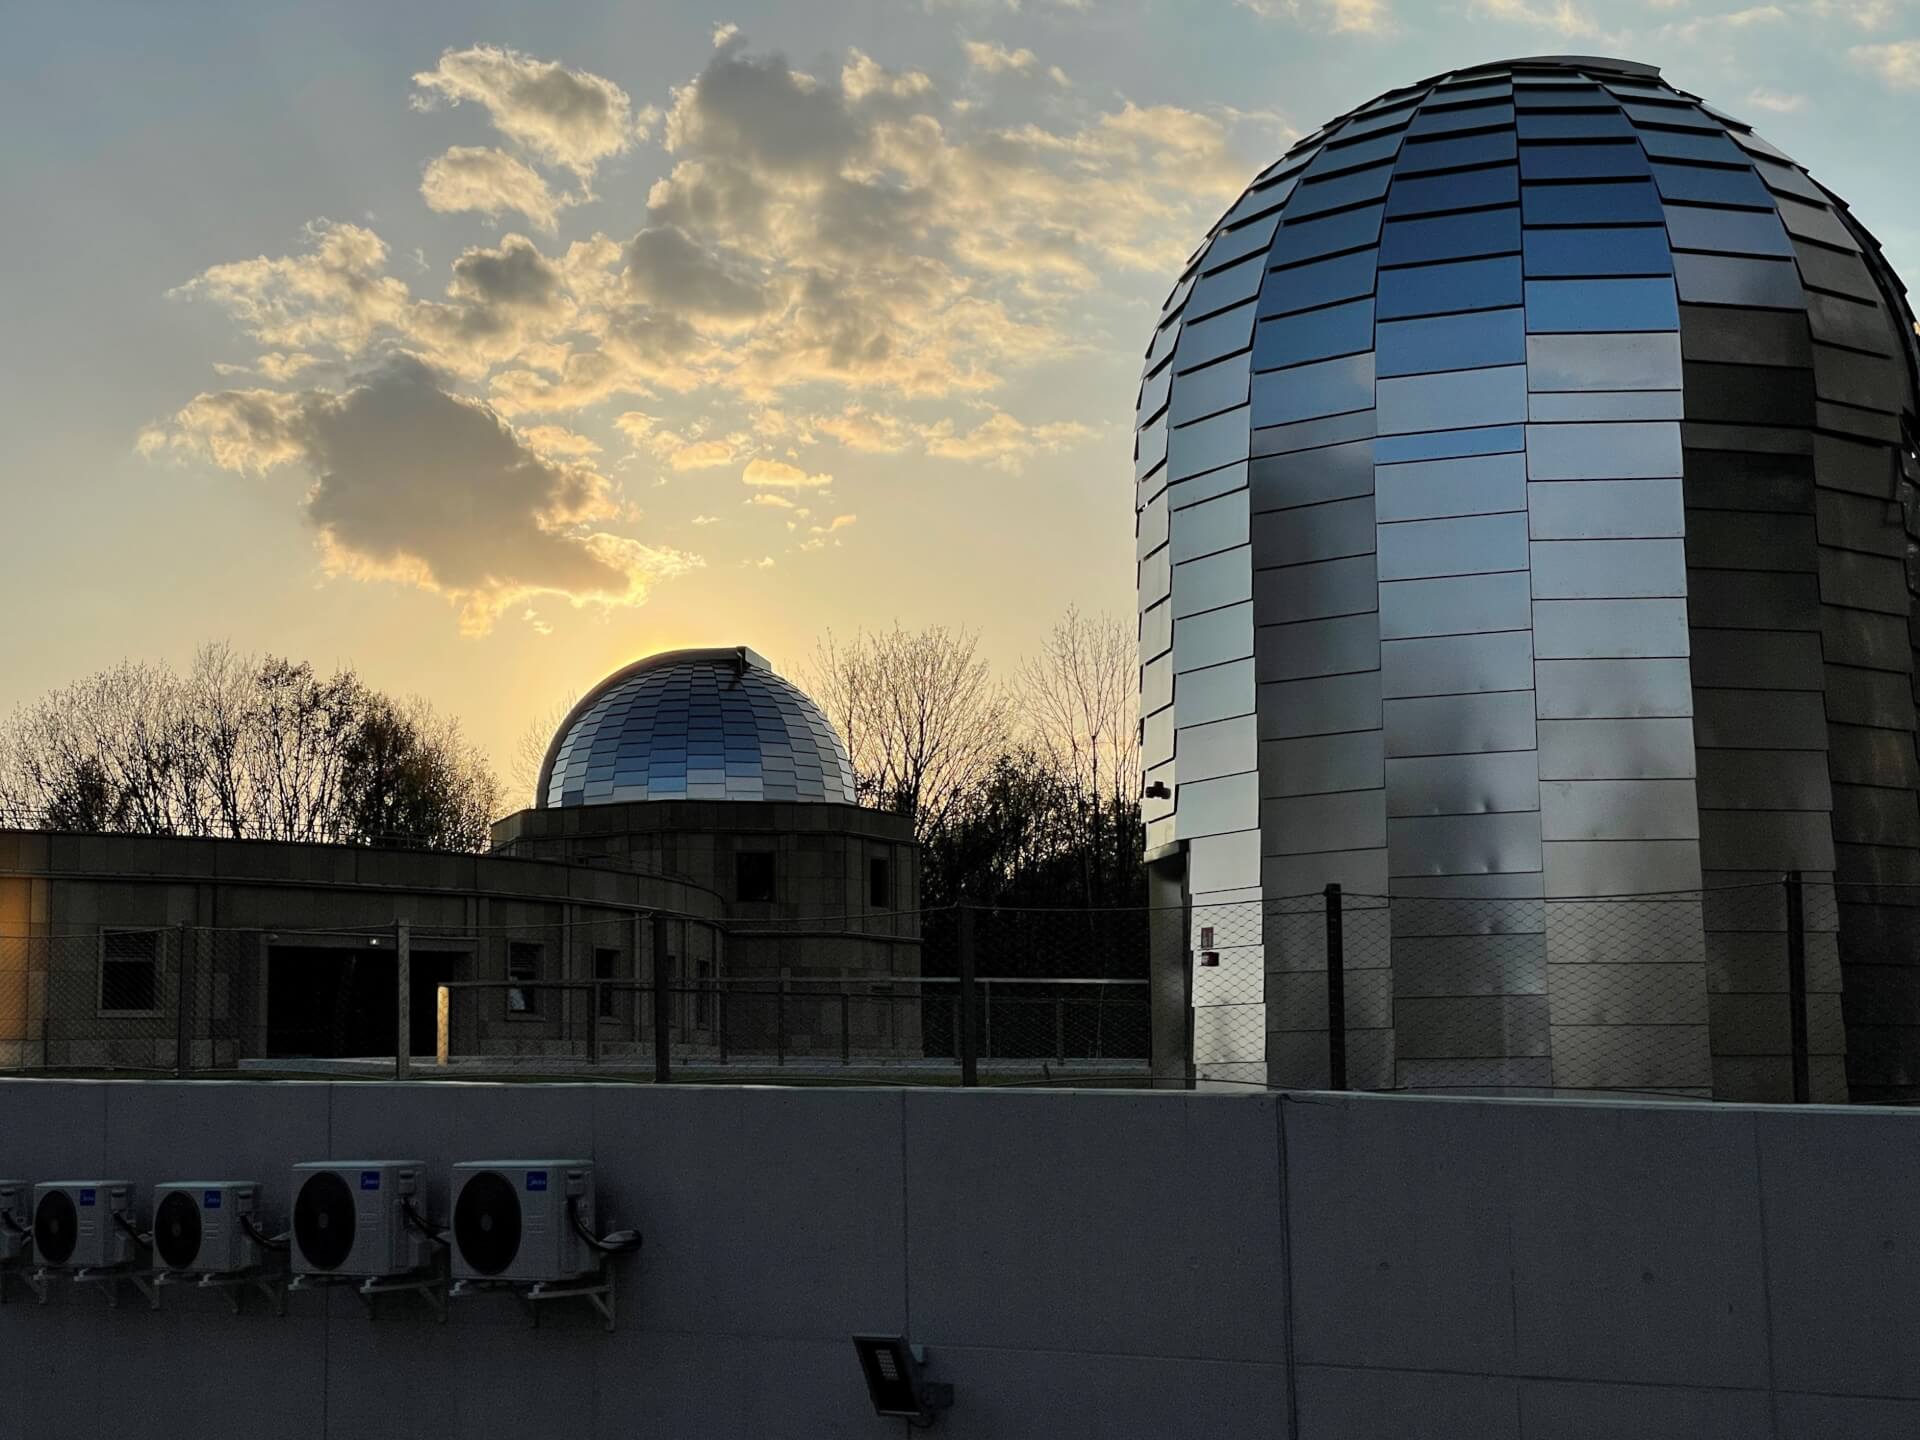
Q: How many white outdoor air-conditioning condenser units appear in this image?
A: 5